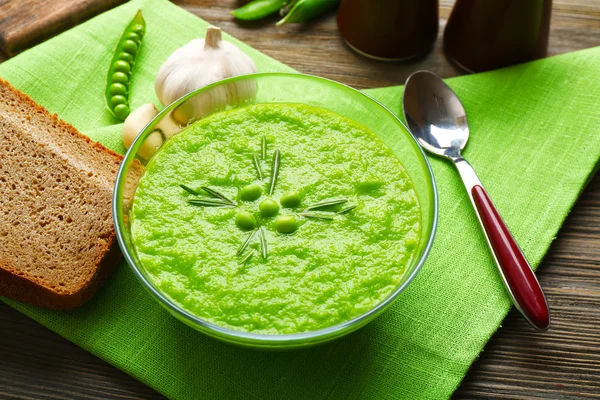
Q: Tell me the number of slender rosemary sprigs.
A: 12